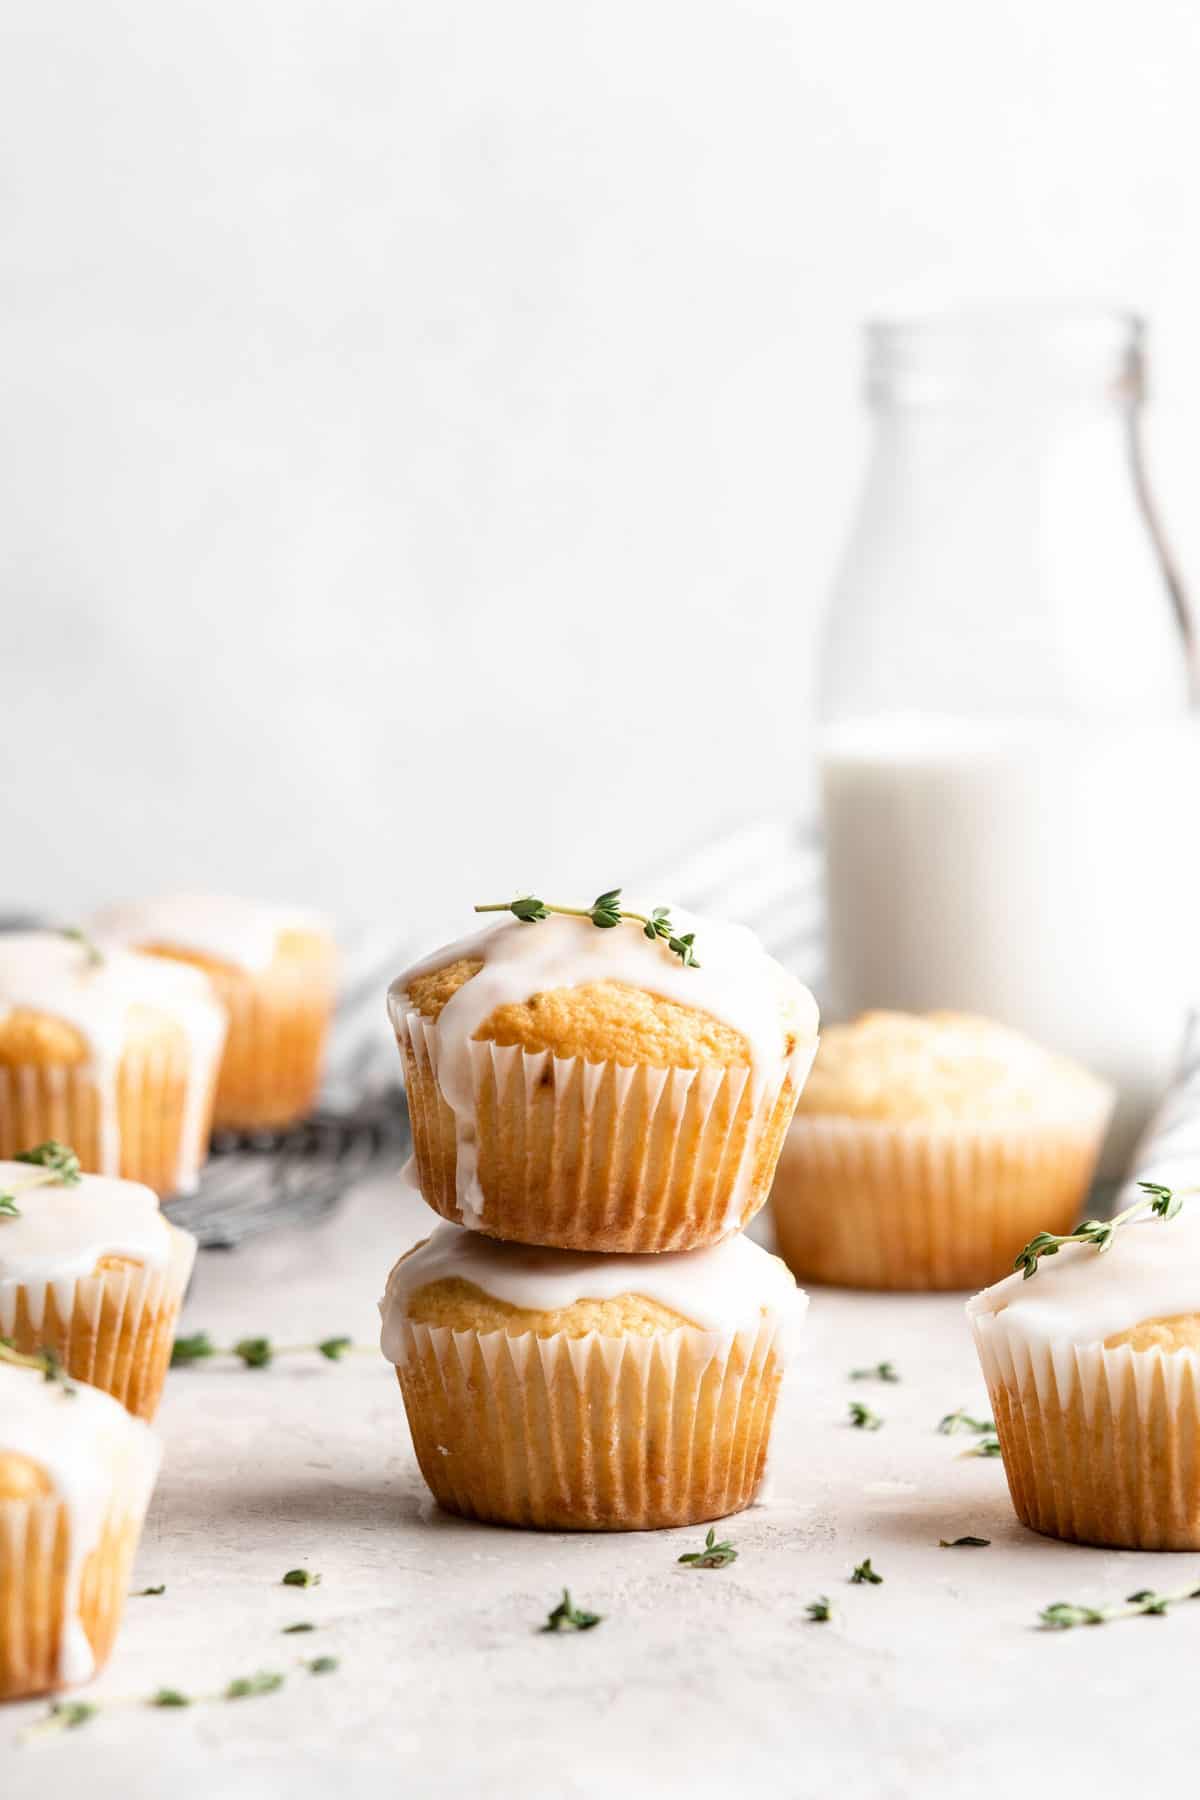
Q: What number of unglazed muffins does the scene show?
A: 1